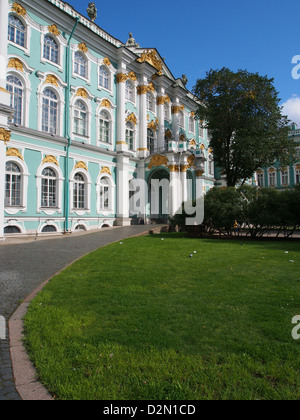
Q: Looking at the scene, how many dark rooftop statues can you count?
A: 3